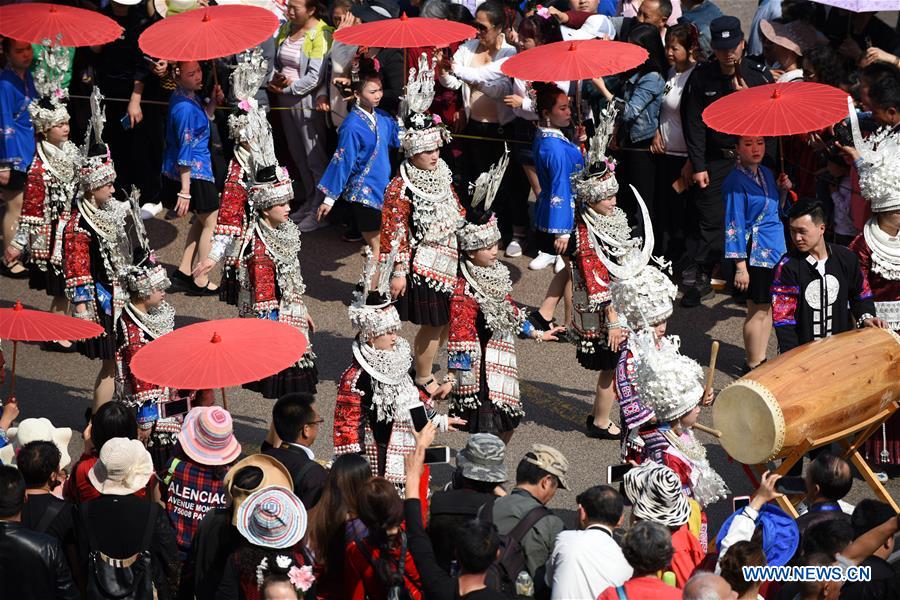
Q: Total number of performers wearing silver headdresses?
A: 12